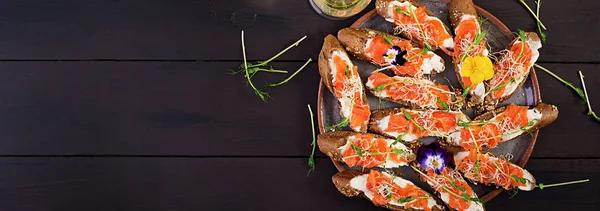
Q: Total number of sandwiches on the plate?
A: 12